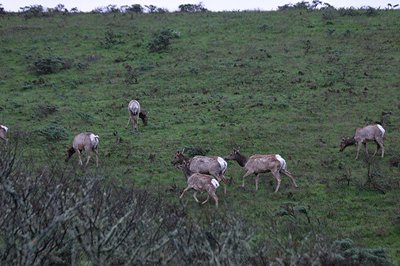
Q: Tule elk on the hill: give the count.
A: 7